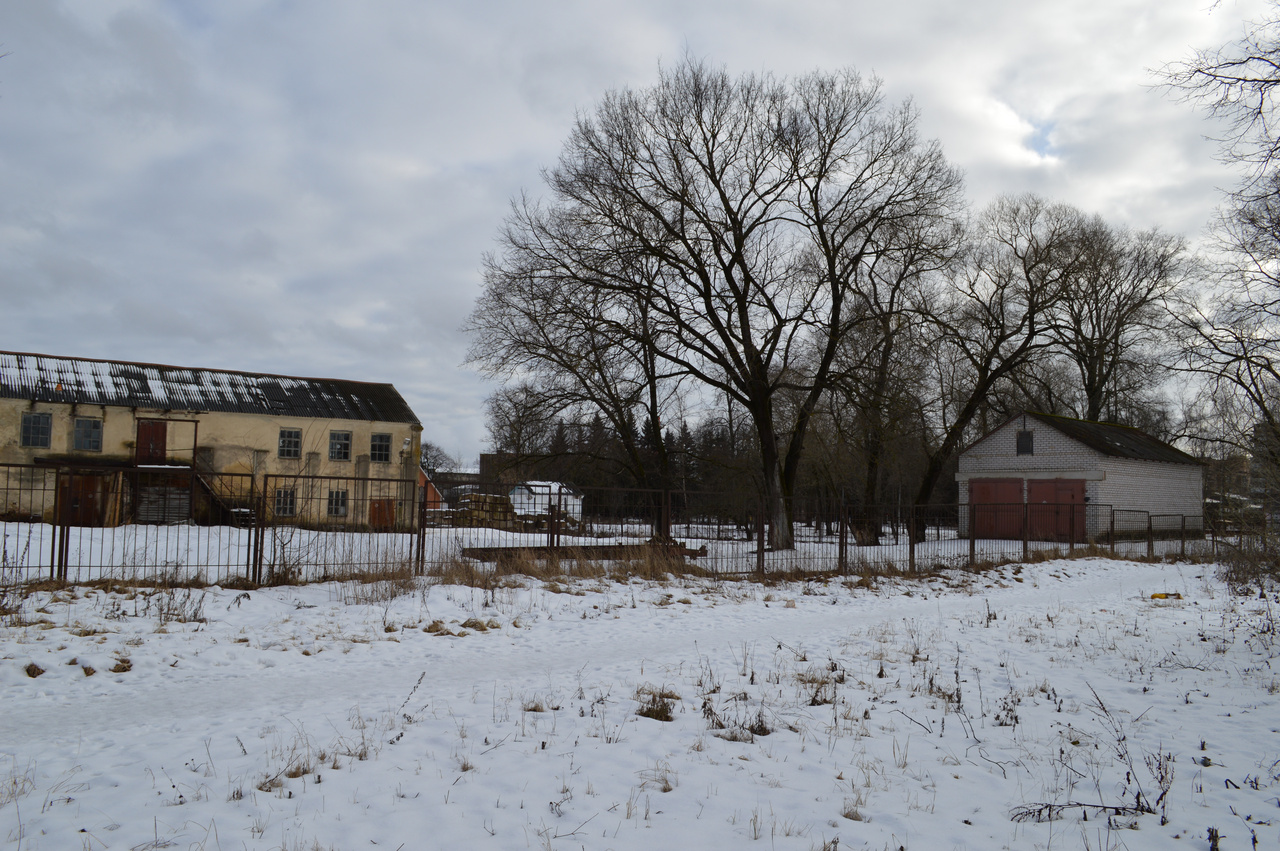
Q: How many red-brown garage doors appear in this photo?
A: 2